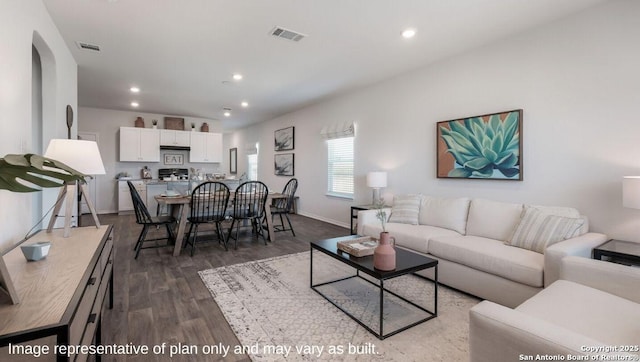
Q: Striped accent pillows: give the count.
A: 2